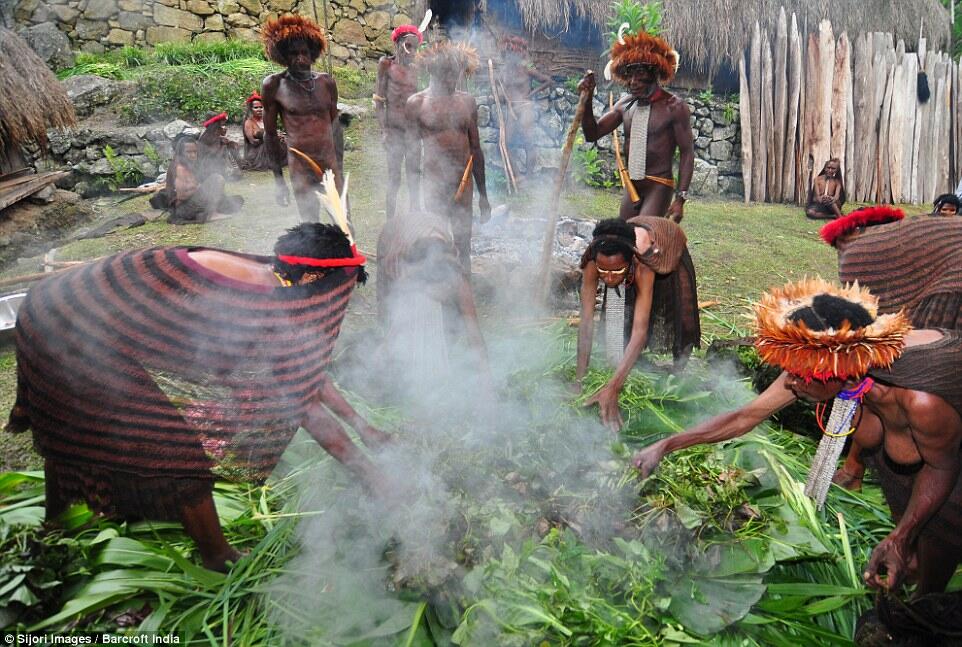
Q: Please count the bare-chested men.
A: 5